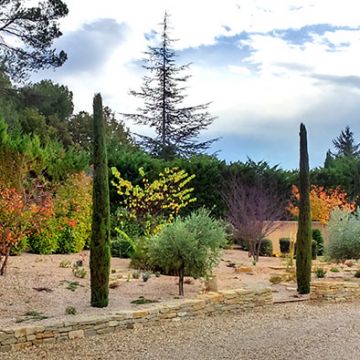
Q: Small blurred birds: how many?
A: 0